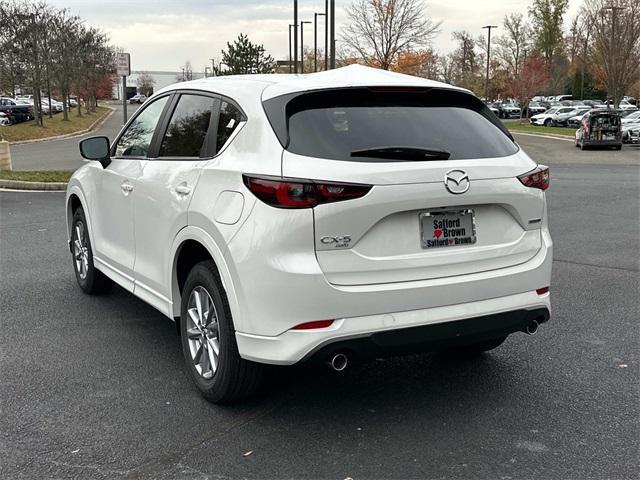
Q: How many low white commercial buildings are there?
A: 1